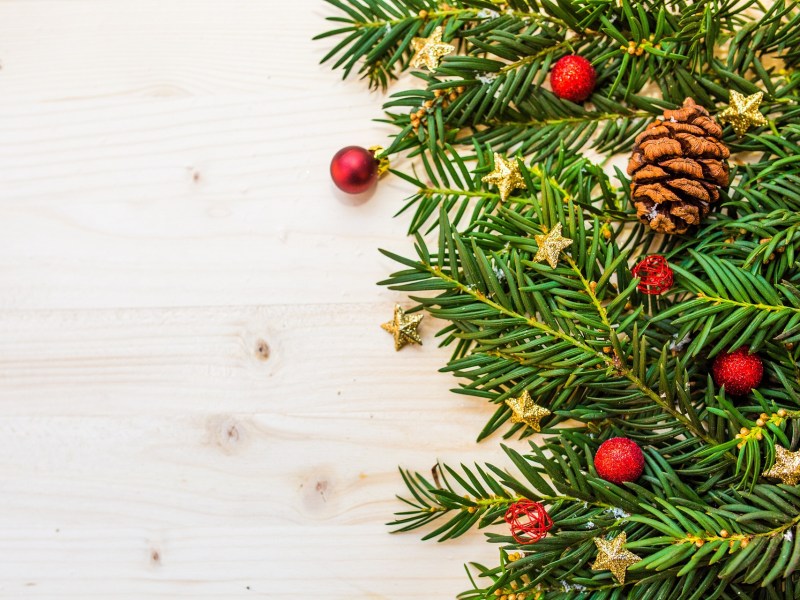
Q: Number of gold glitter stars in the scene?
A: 8